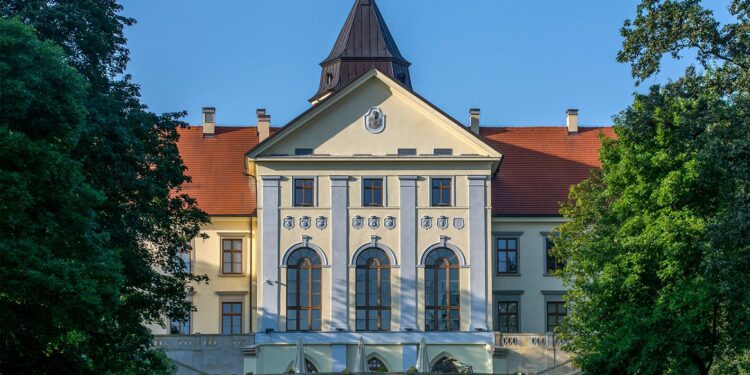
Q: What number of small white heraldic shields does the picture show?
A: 9